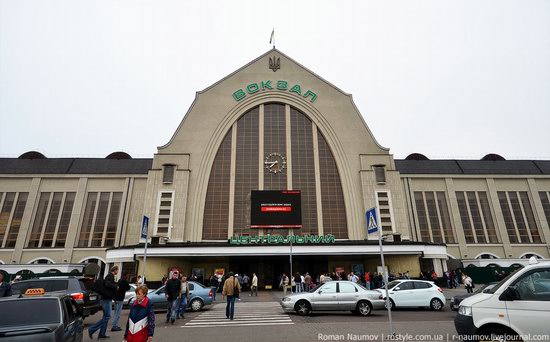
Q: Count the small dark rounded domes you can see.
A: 4